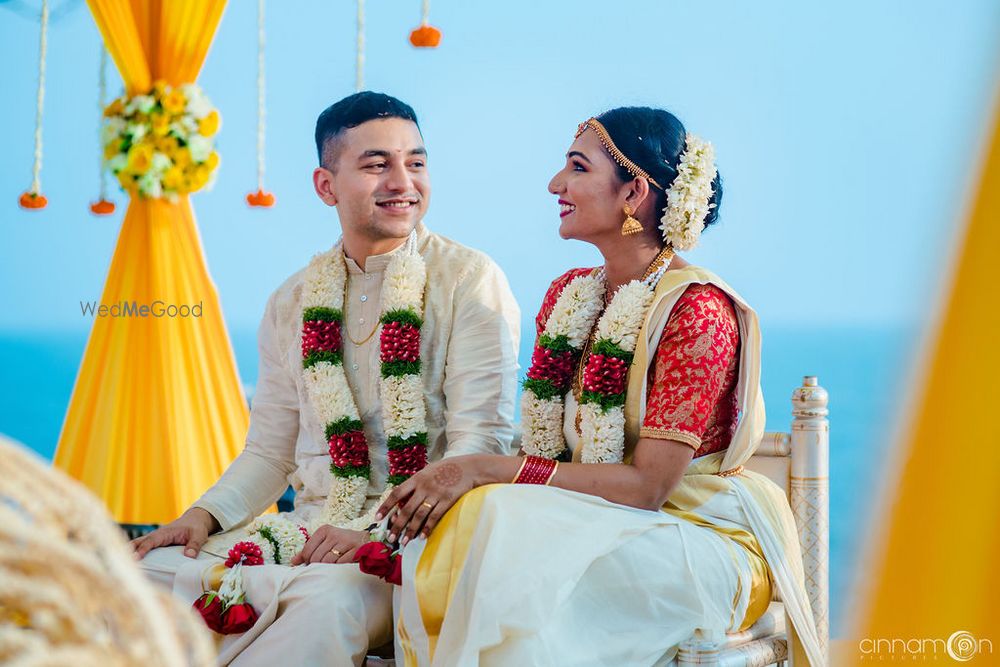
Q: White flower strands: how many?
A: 5